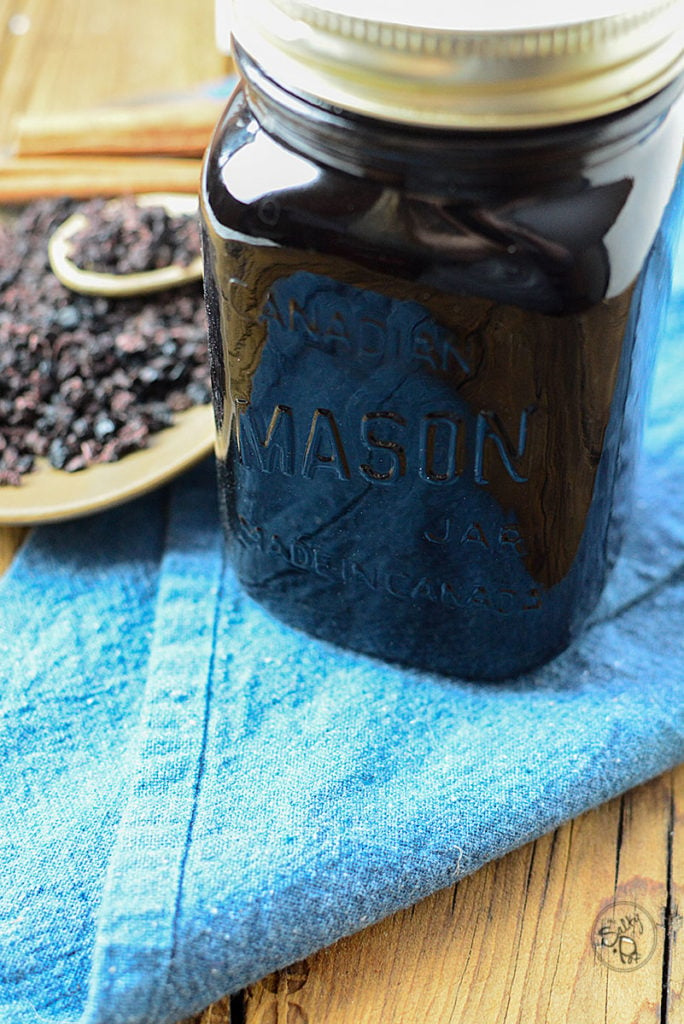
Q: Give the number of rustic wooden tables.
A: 1